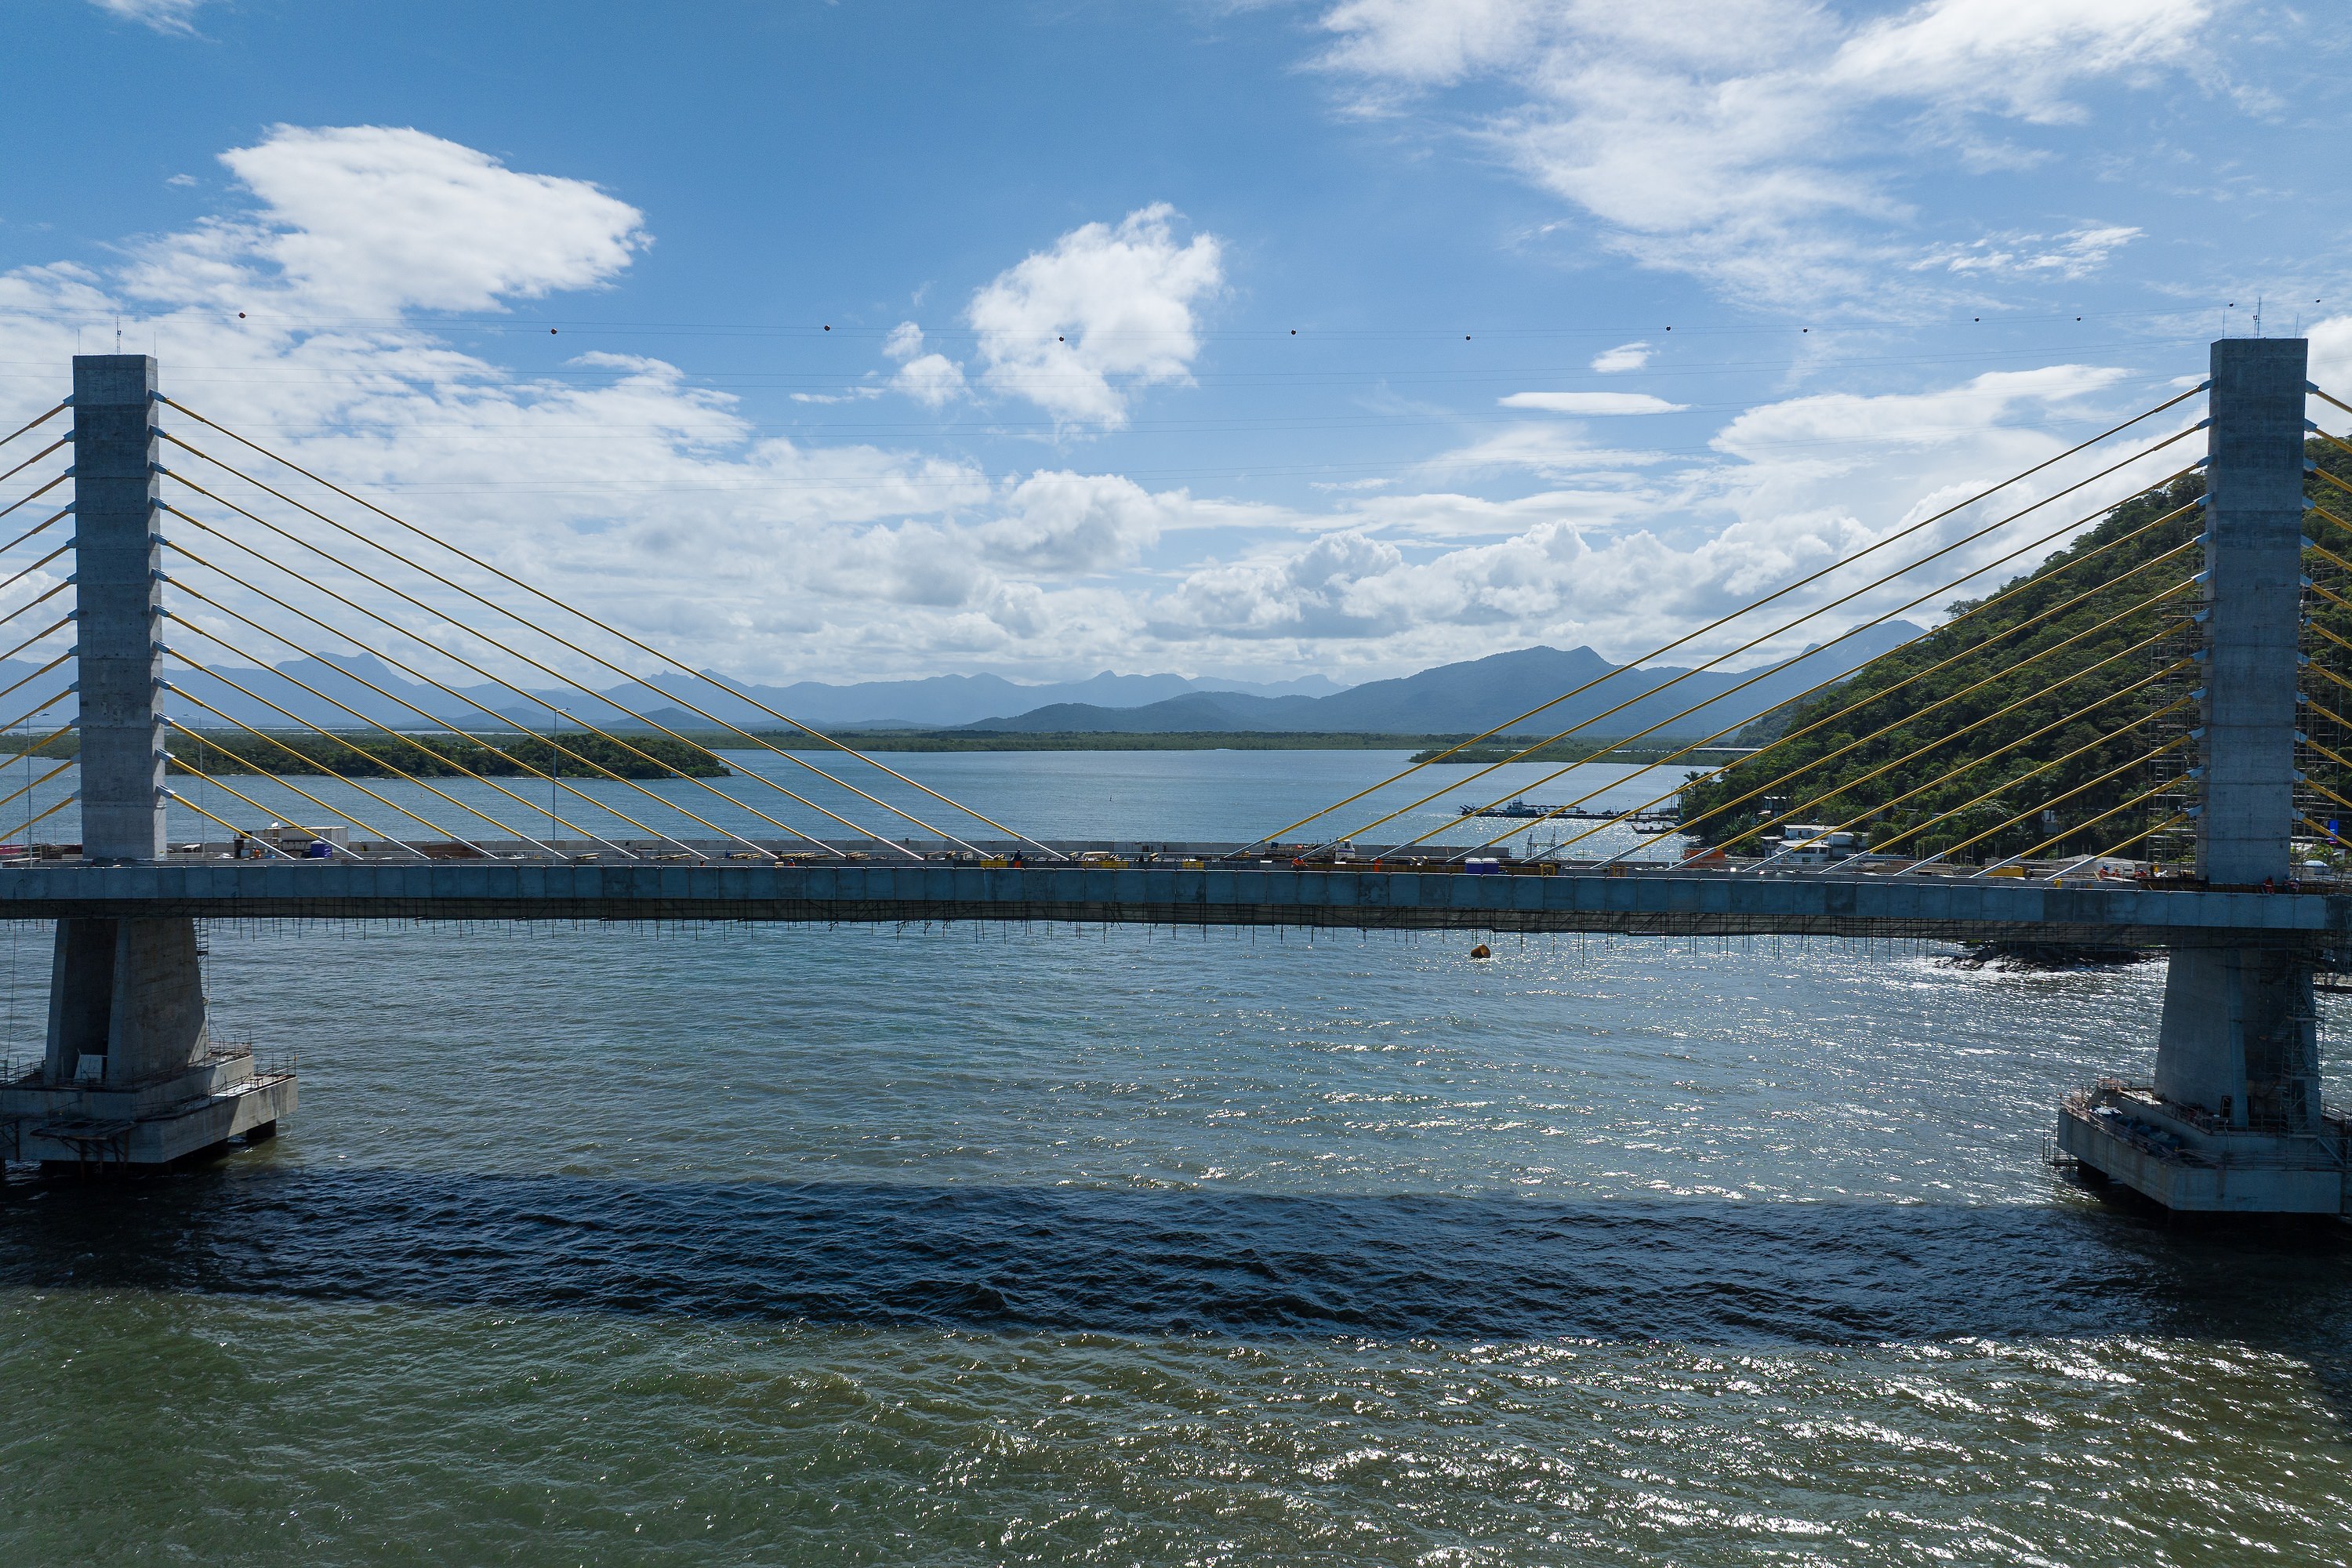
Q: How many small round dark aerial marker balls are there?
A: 12